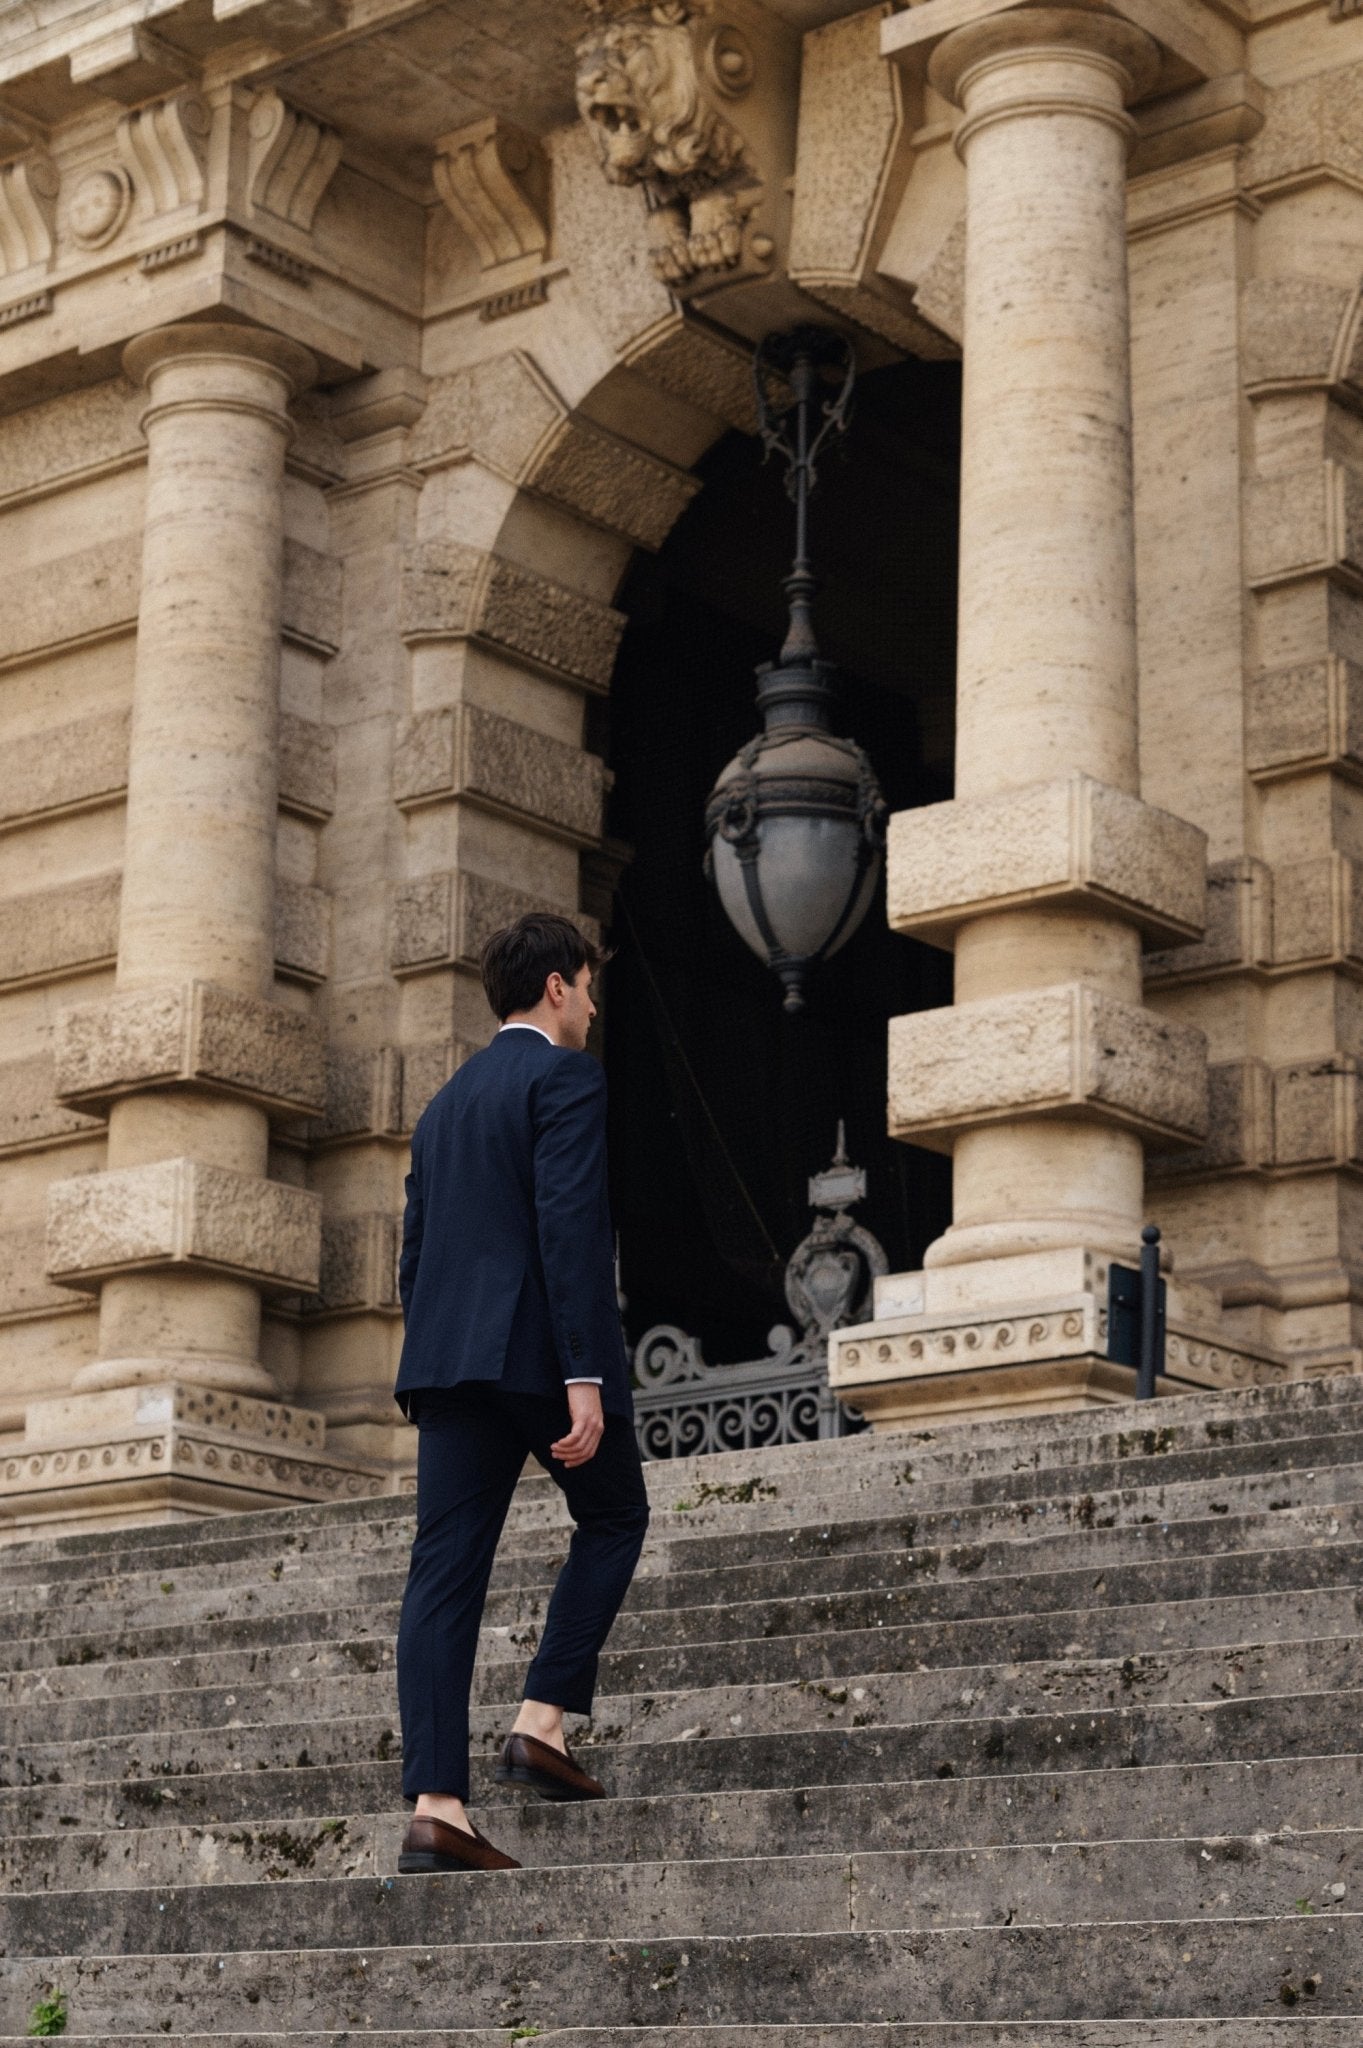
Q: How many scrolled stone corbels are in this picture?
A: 4